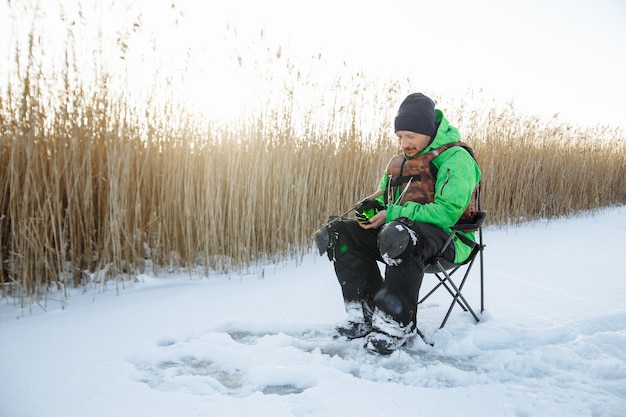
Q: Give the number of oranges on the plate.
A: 0